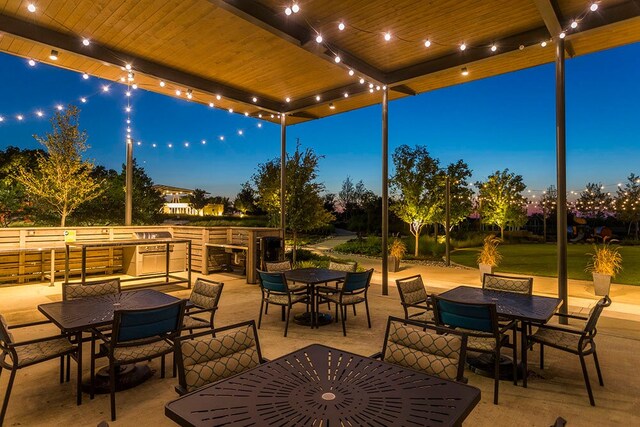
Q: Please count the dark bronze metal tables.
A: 4